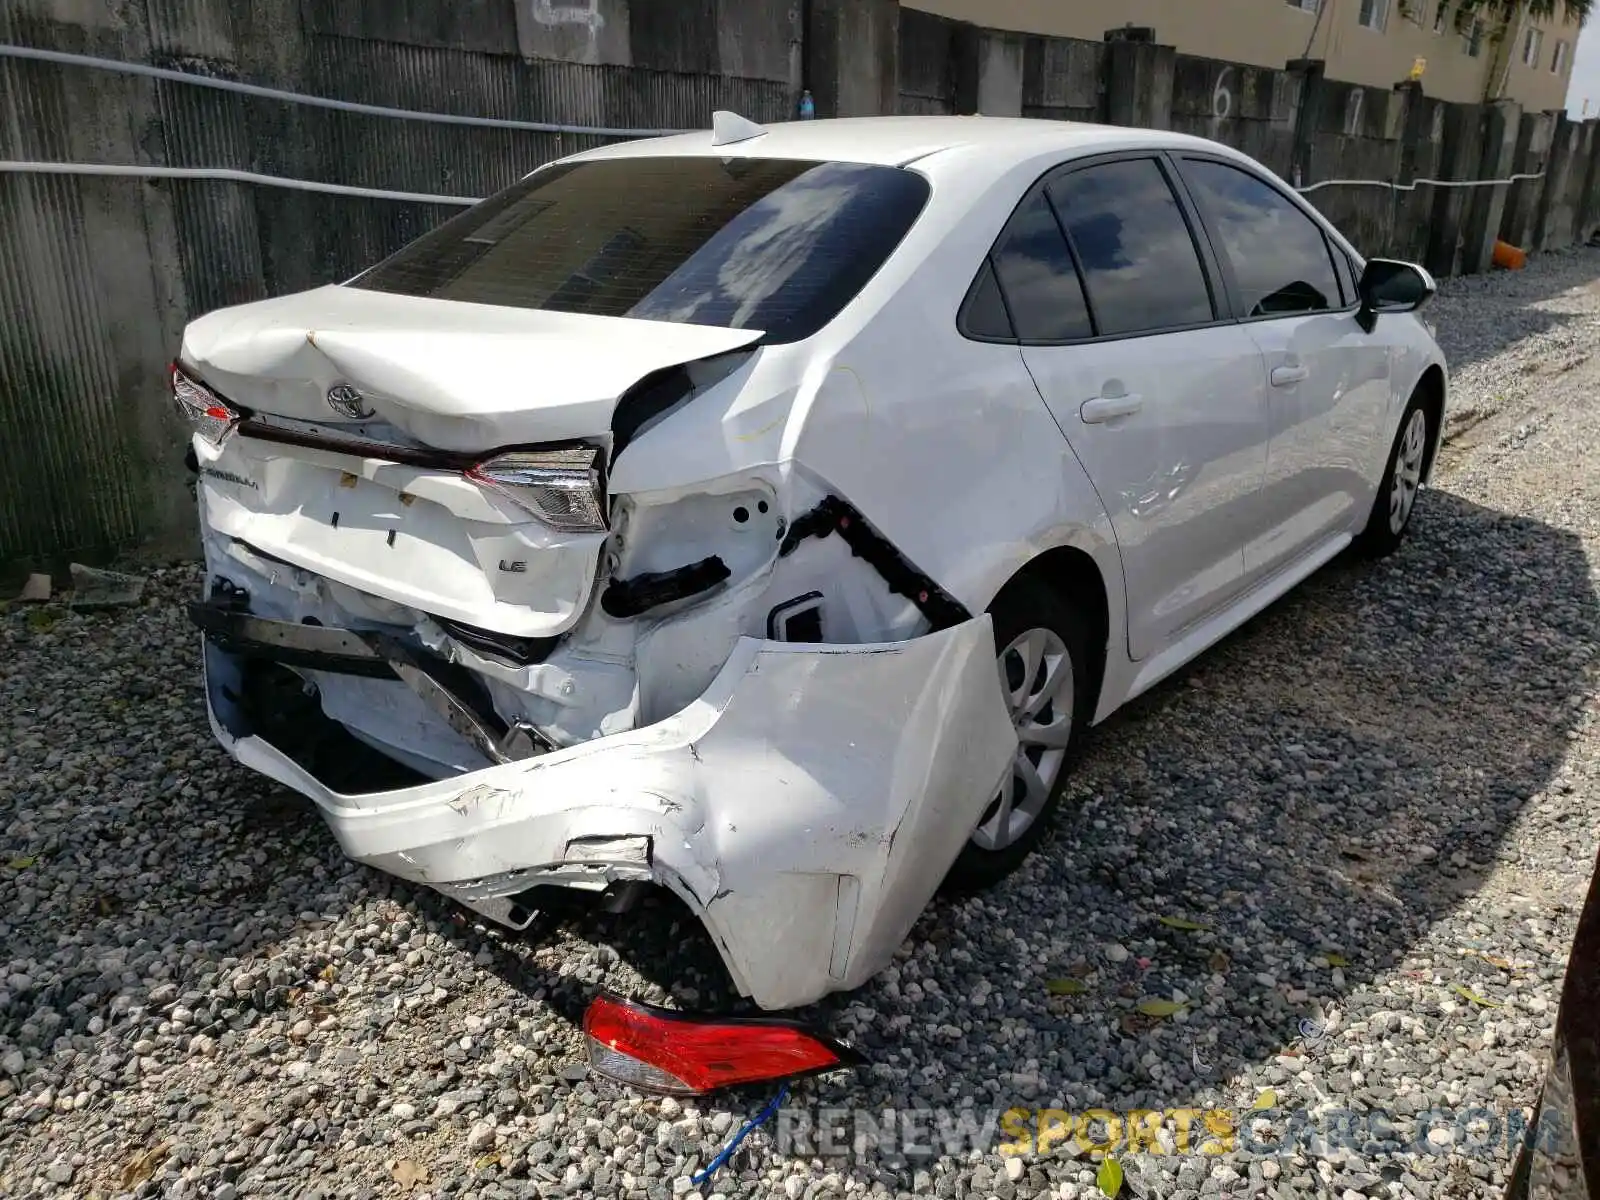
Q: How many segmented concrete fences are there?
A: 1